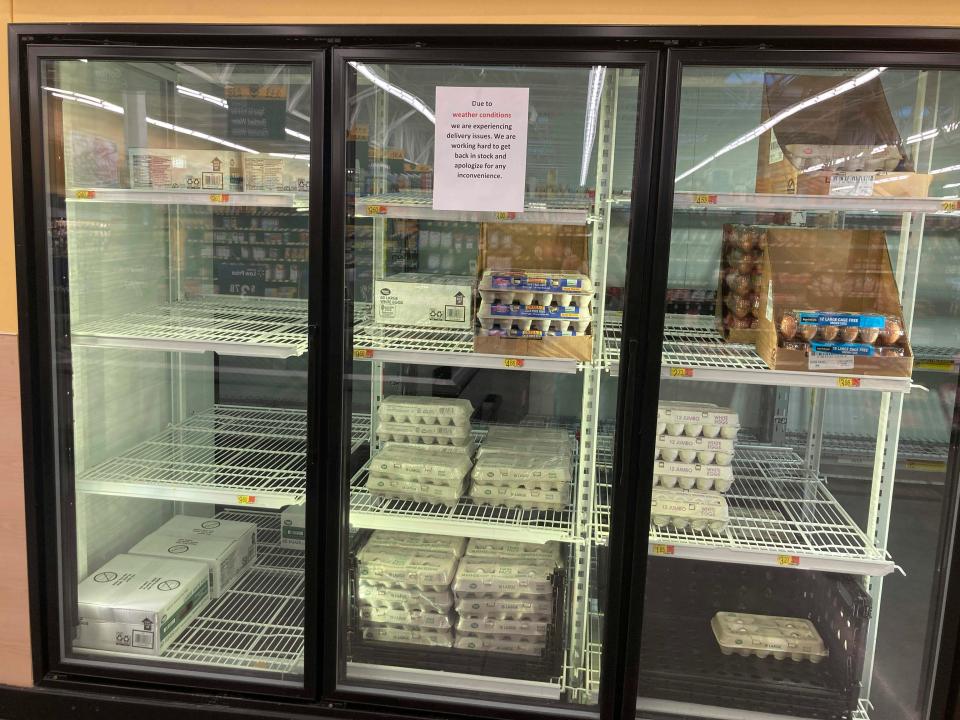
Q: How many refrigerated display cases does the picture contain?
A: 3